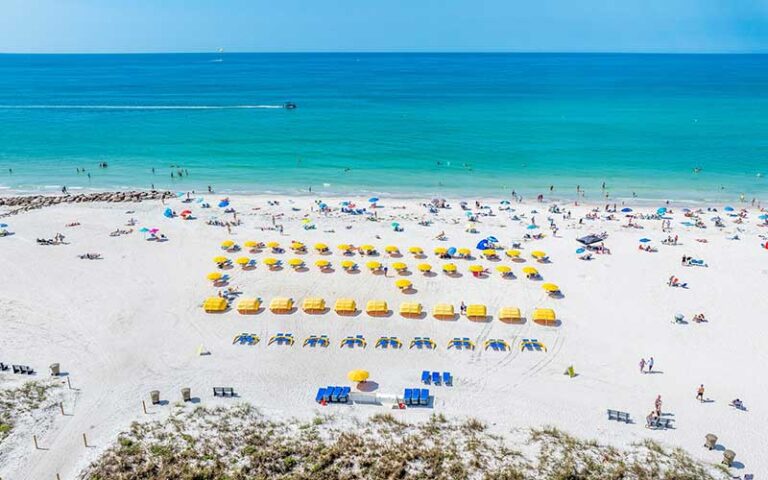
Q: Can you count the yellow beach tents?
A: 11